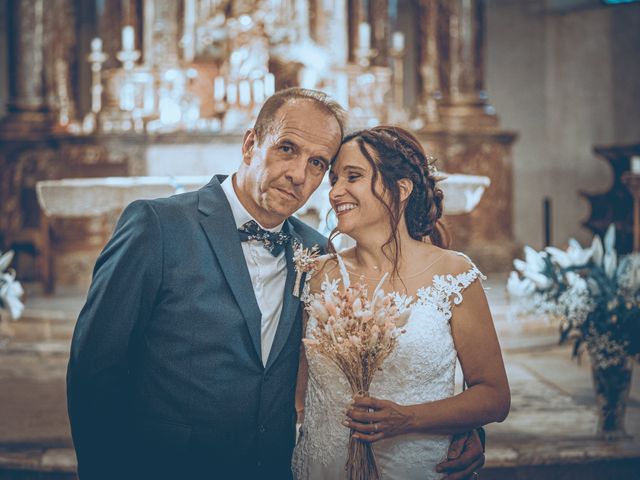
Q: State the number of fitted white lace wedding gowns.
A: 1